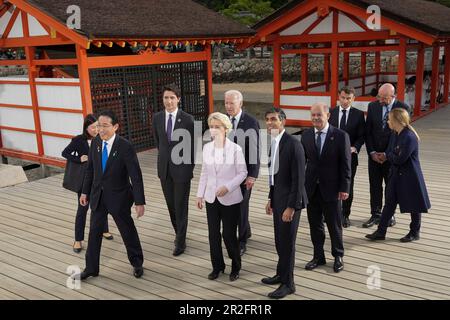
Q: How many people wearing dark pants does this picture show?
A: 10